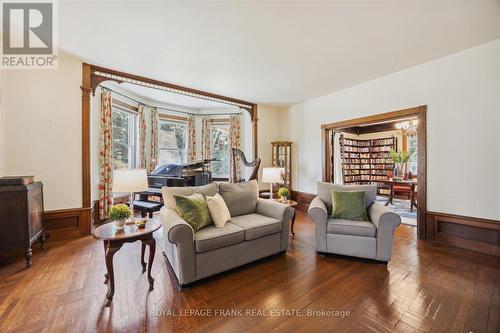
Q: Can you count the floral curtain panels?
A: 6